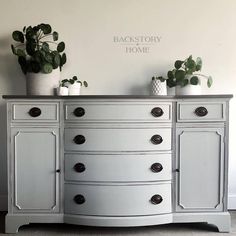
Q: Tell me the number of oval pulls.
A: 10